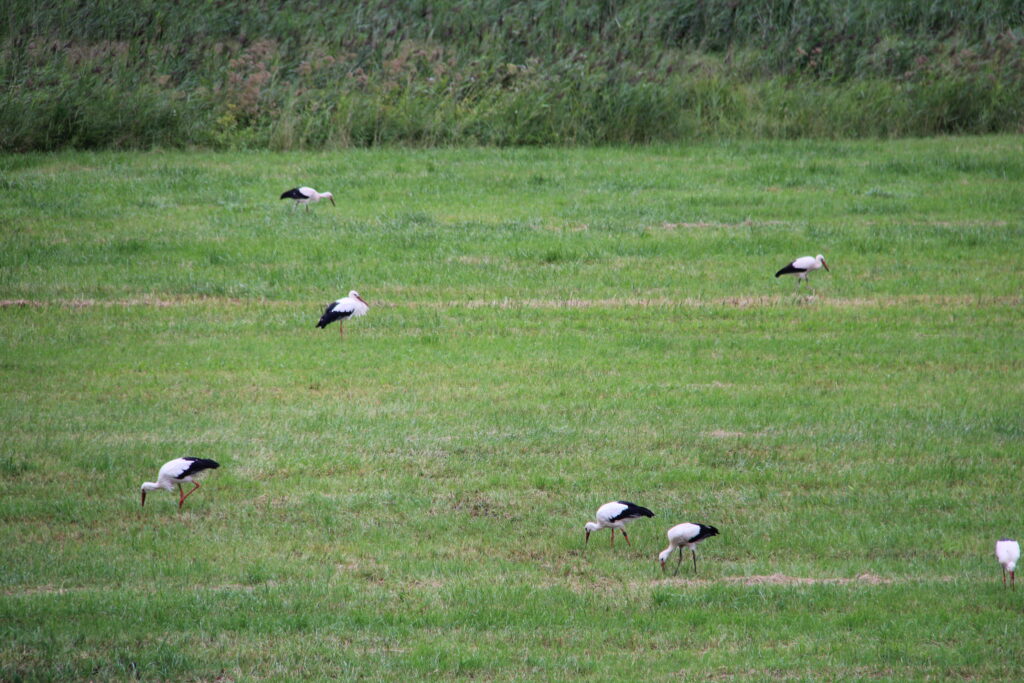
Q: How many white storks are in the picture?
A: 7